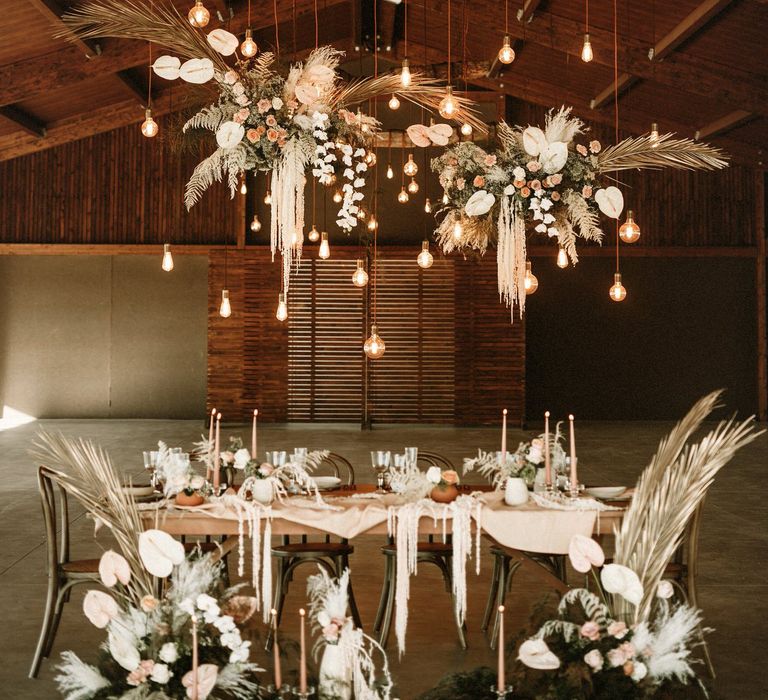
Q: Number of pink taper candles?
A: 10